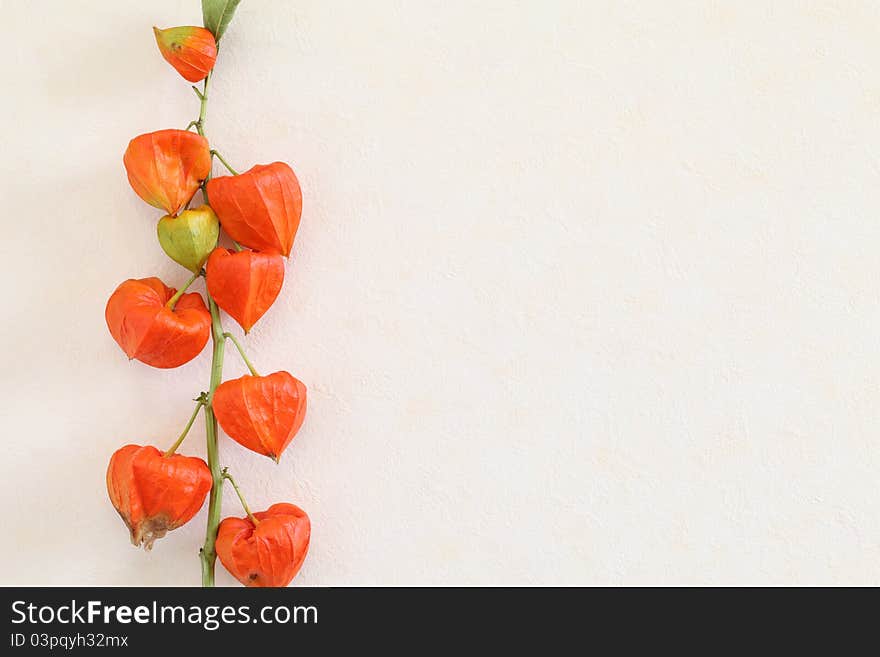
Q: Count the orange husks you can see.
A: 8